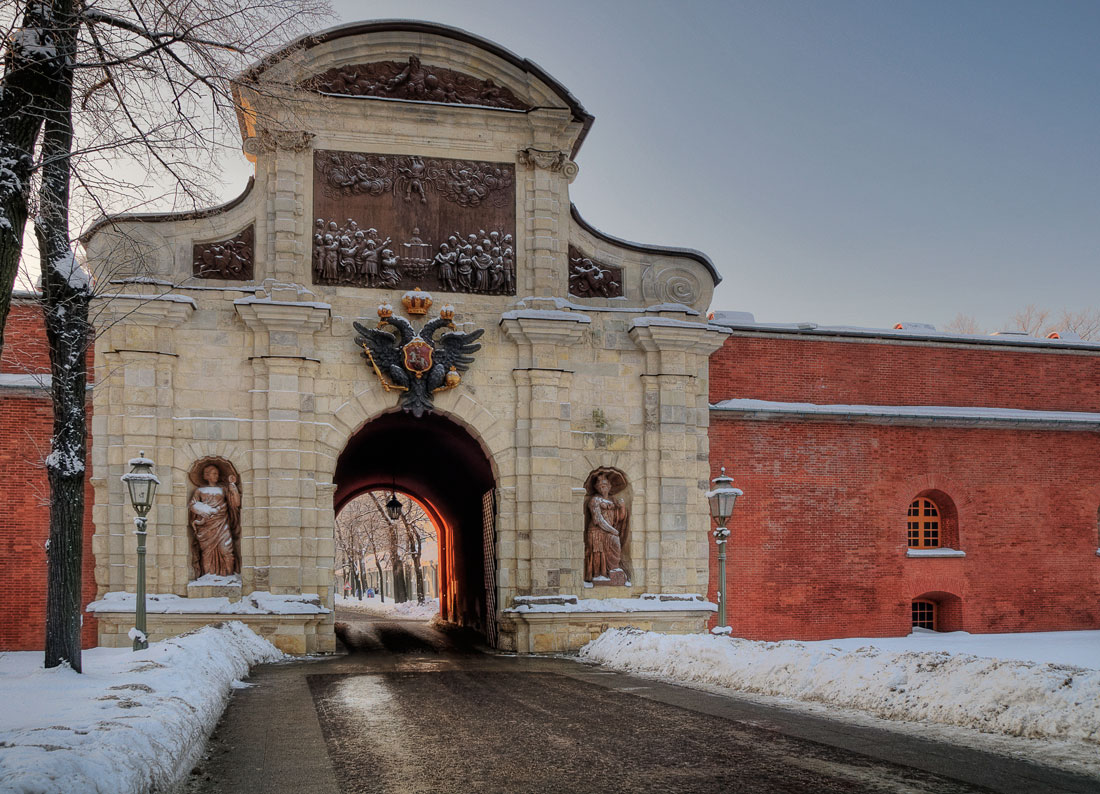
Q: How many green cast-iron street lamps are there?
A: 2